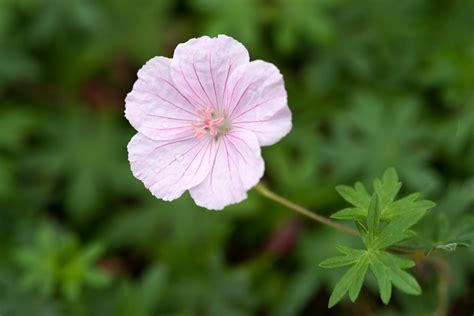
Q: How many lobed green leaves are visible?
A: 2